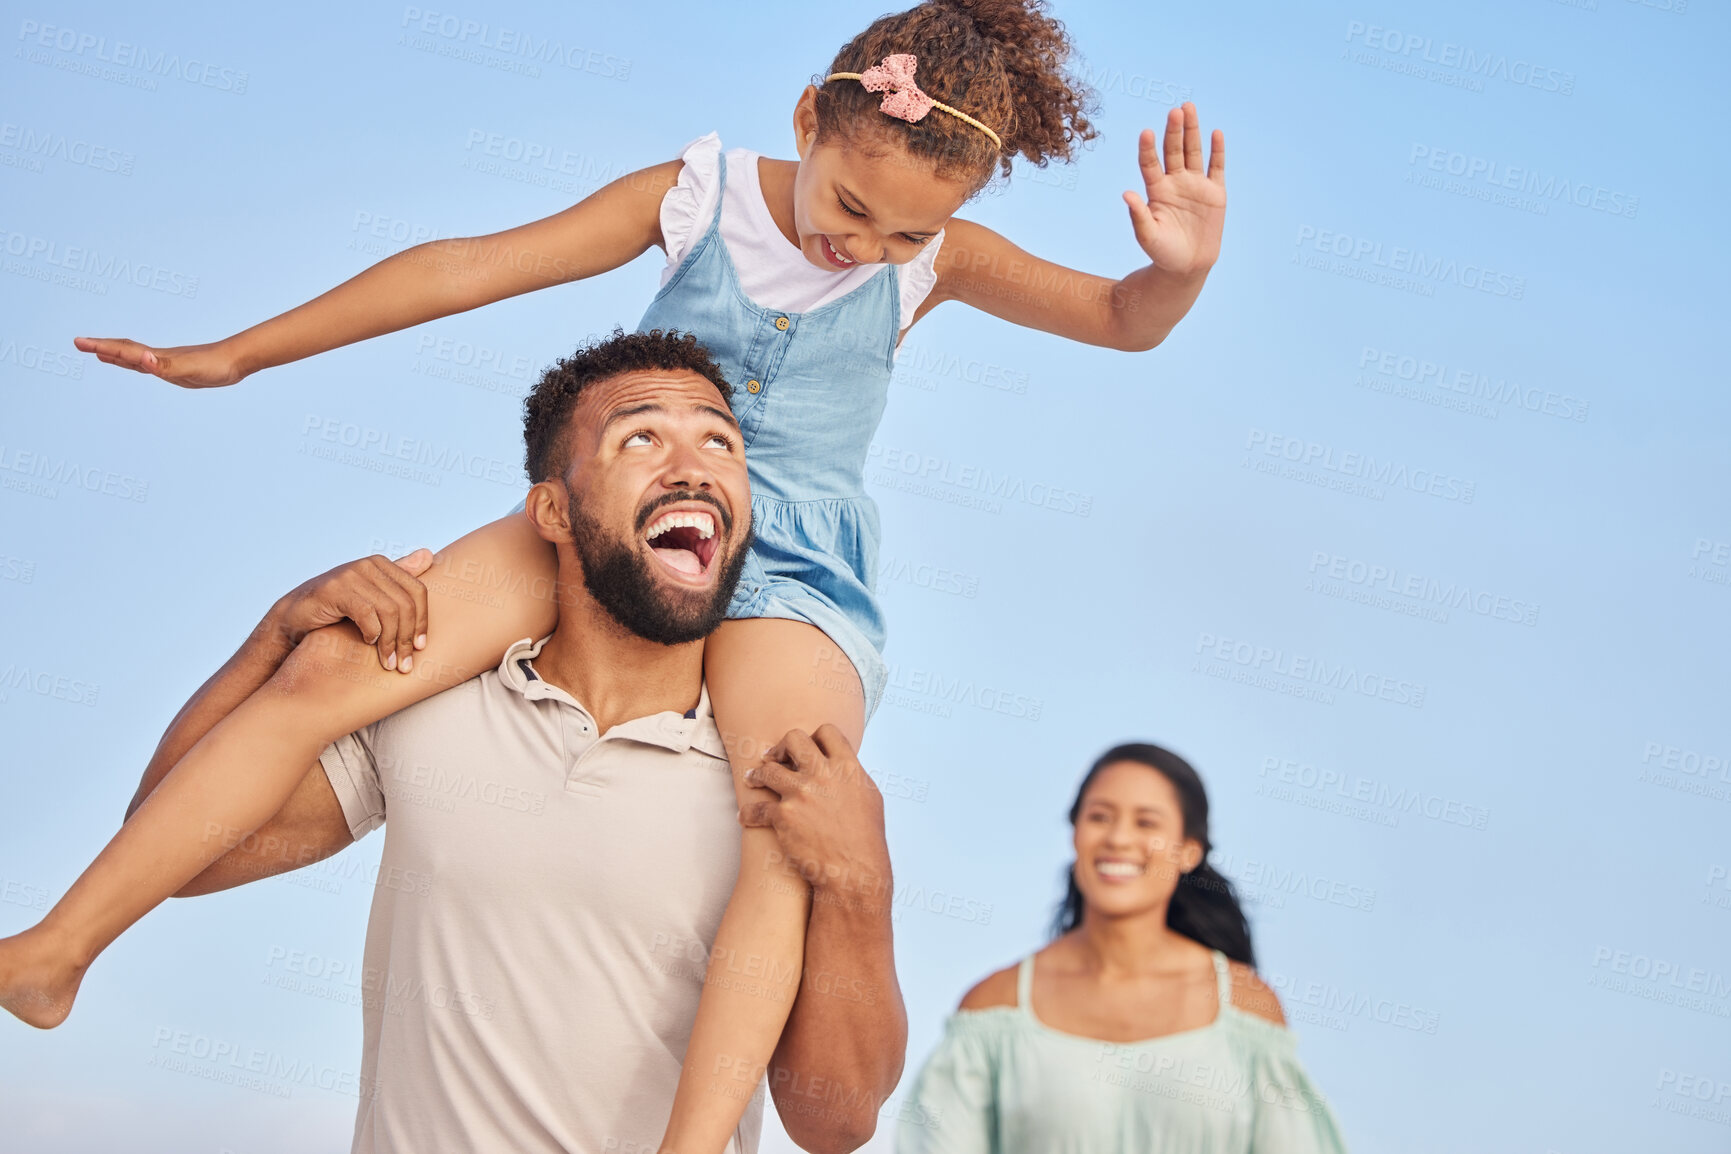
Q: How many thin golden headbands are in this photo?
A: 1